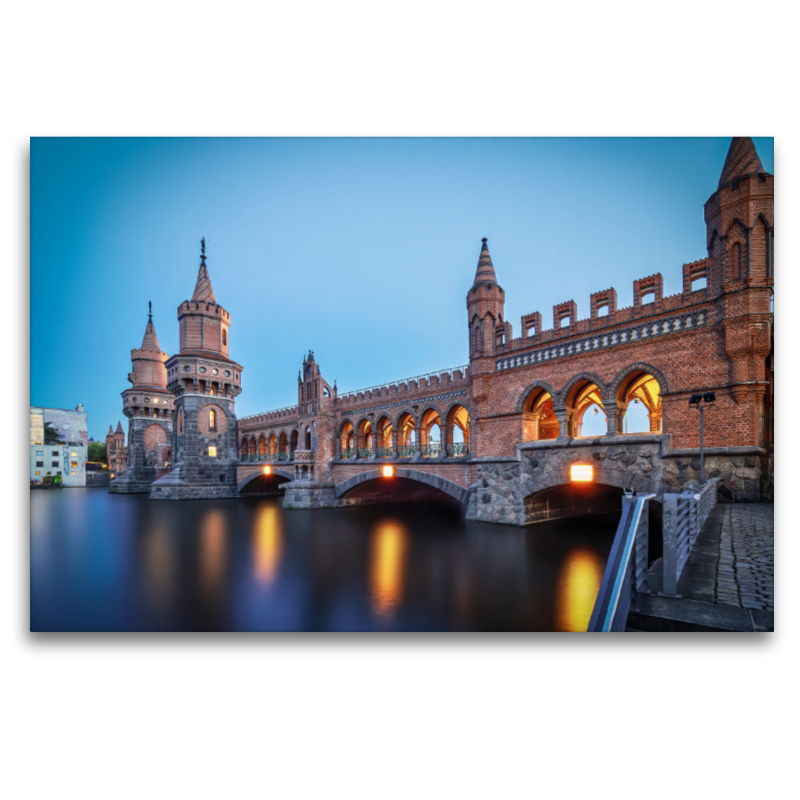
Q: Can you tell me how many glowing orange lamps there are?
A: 3